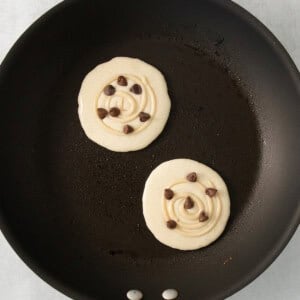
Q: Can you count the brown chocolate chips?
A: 13